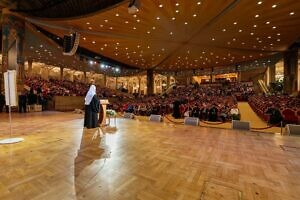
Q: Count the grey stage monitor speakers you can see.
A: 5